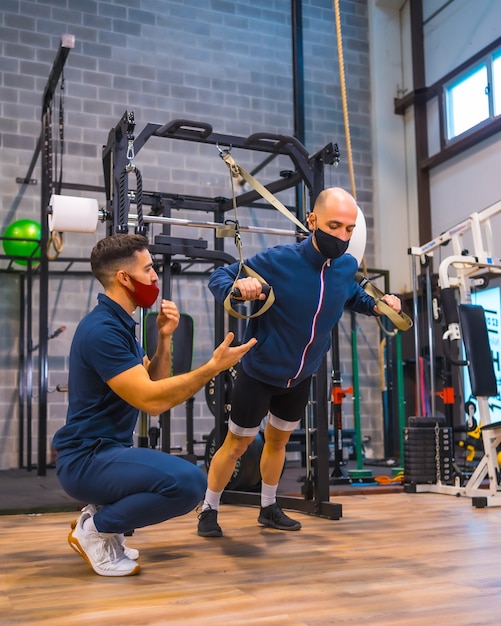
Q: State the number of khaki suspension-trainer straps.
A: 2